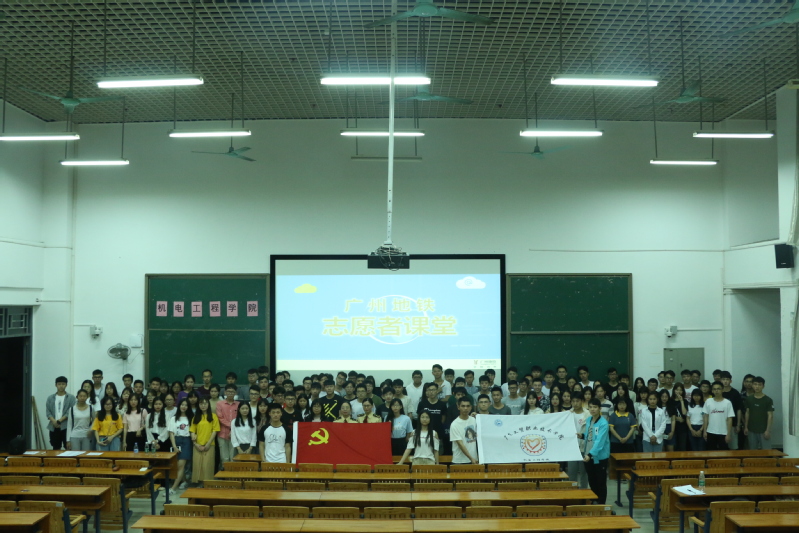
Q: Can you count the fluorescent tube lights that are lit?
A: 10